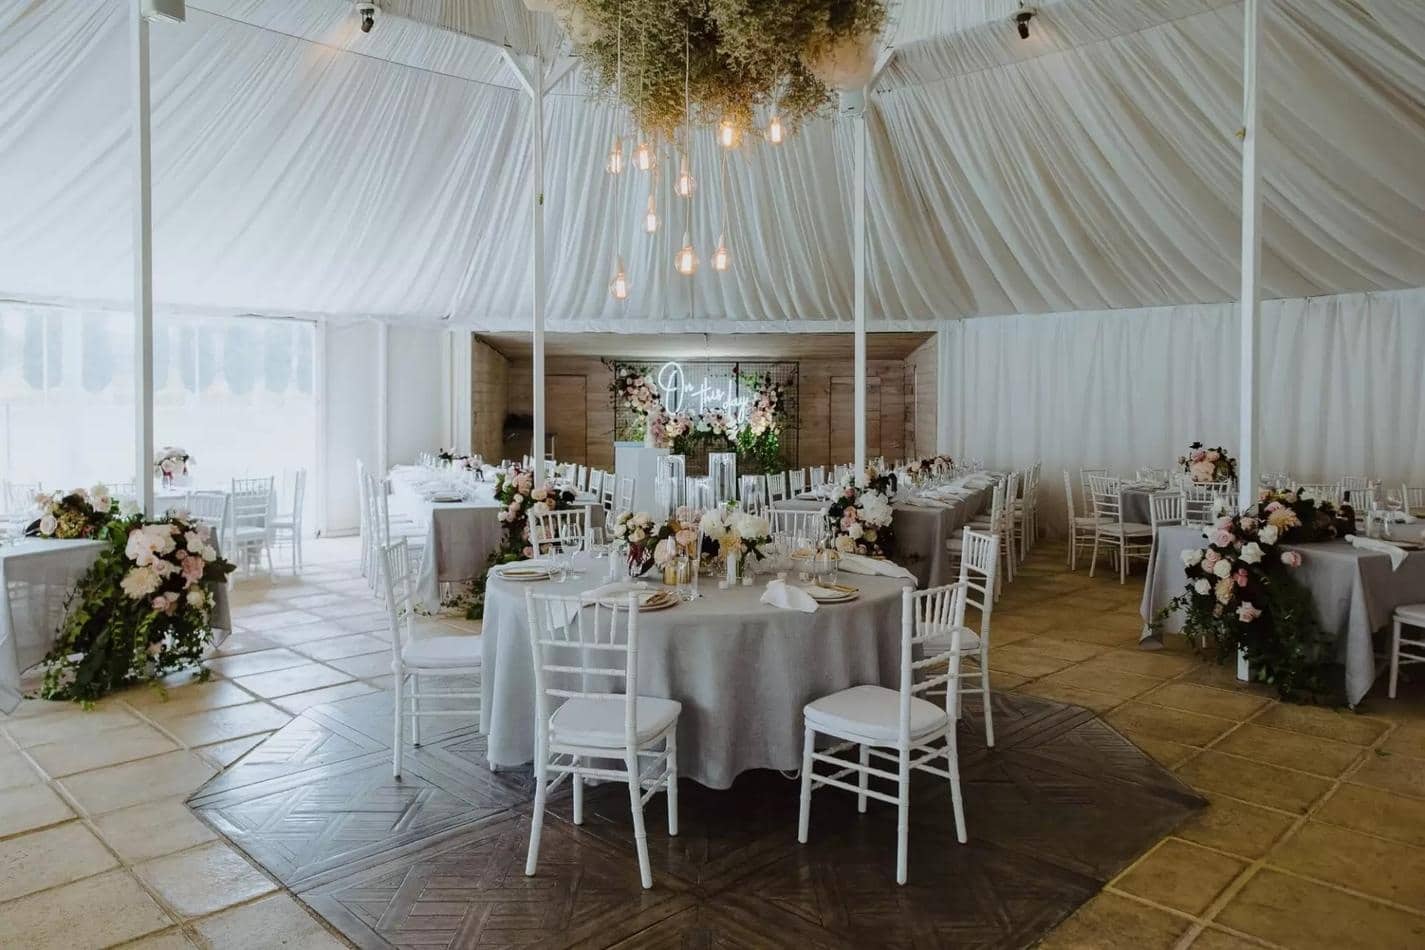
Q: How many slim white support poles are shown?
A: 4